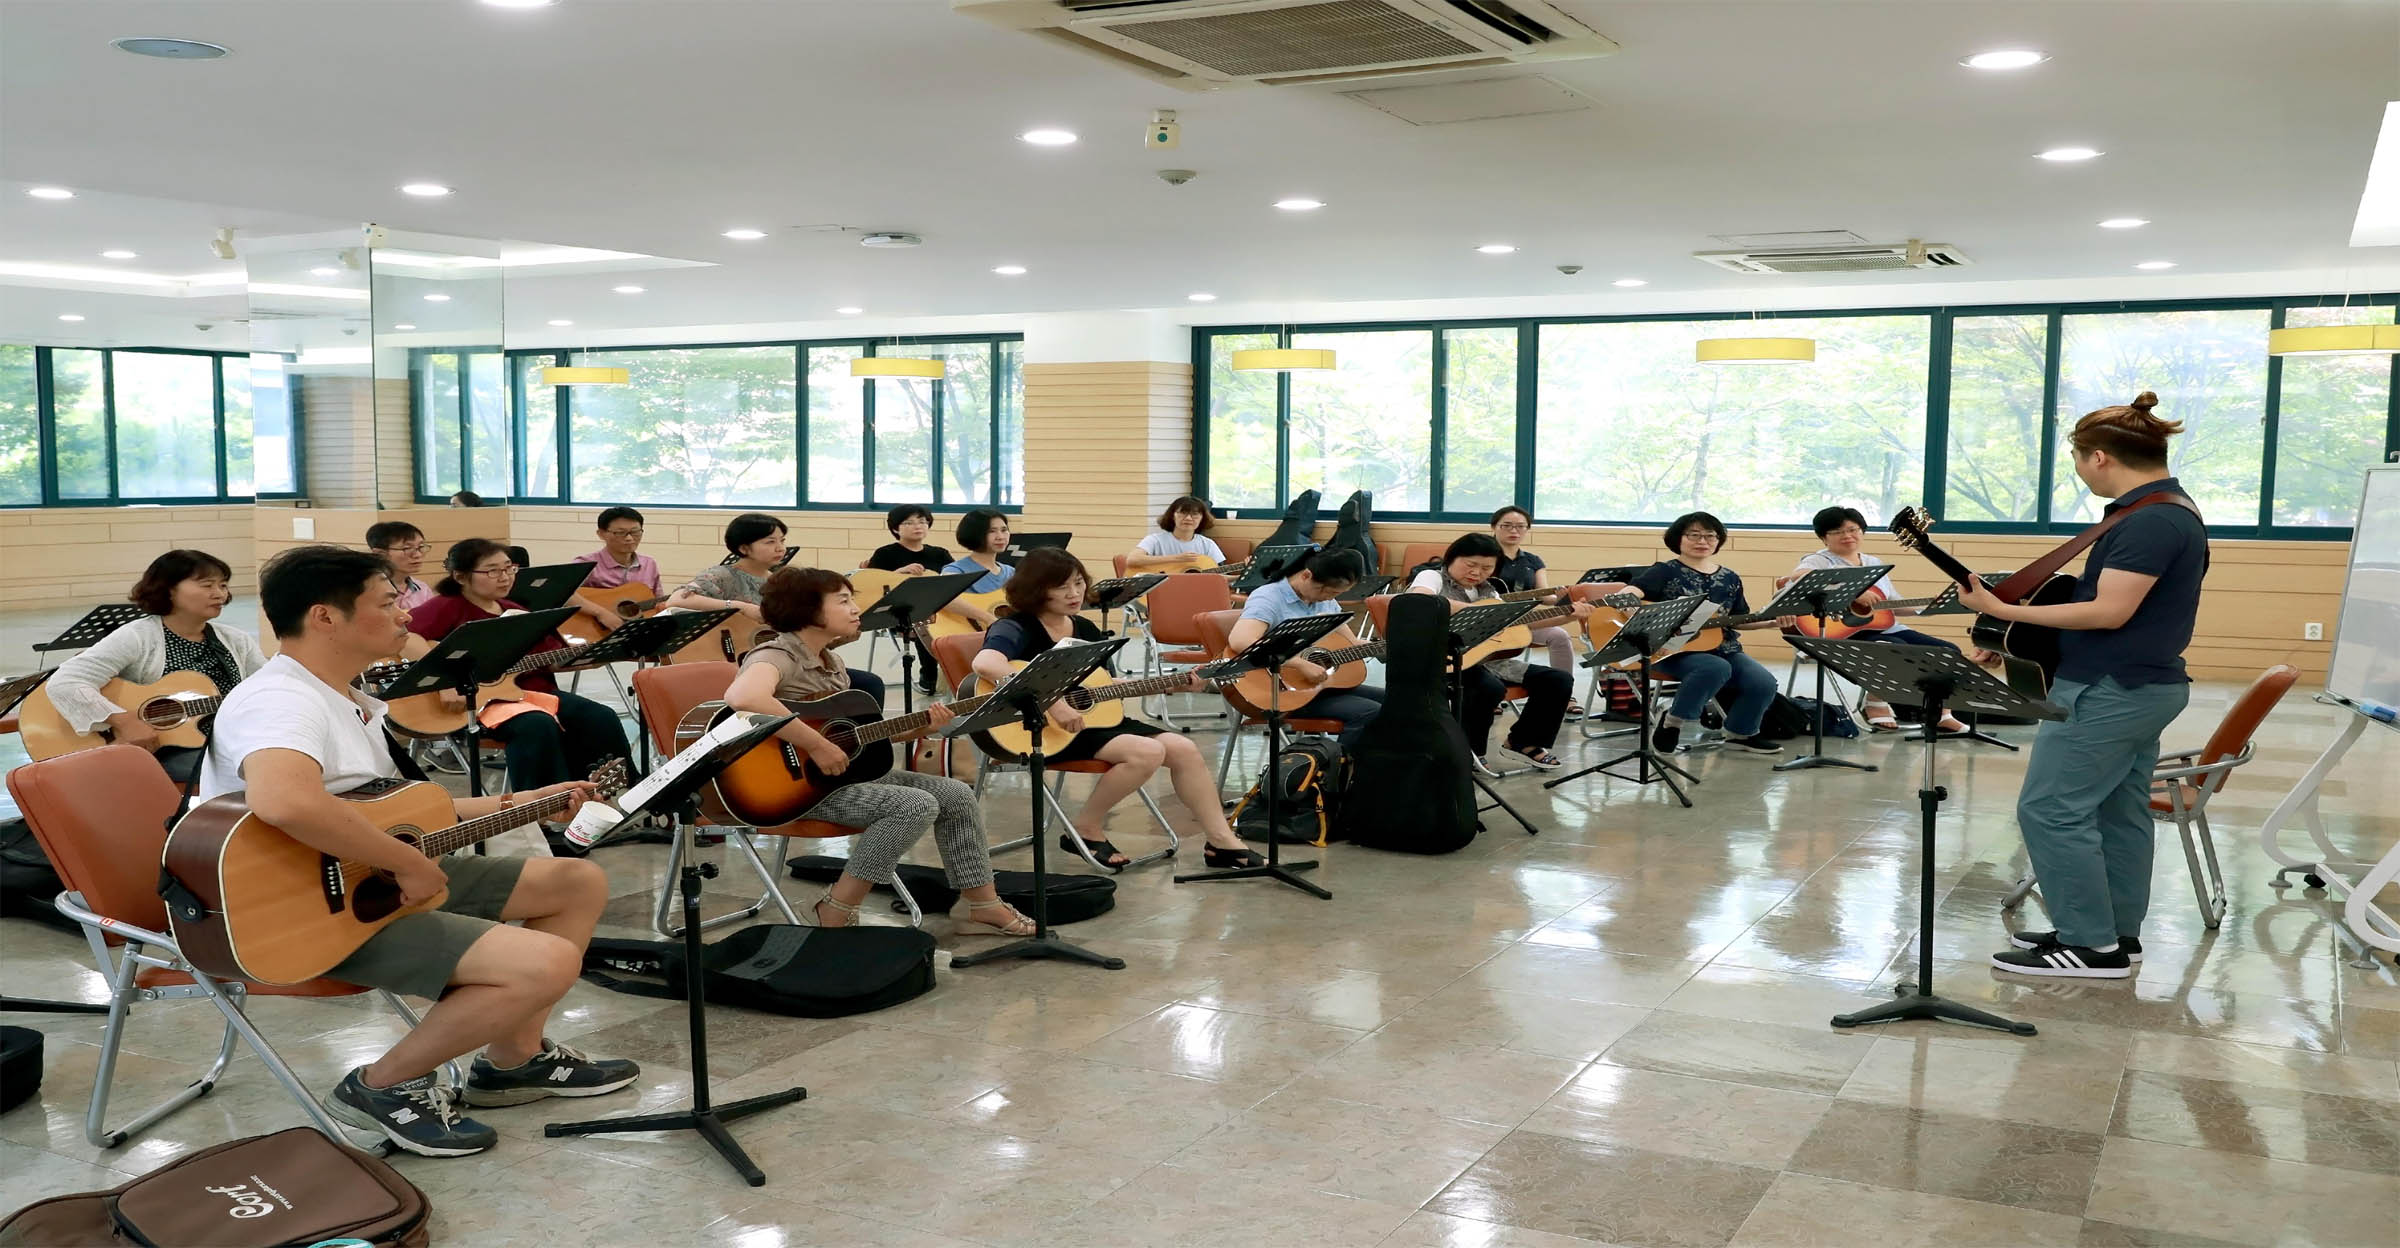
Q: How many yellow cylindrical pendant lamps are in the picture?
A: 5